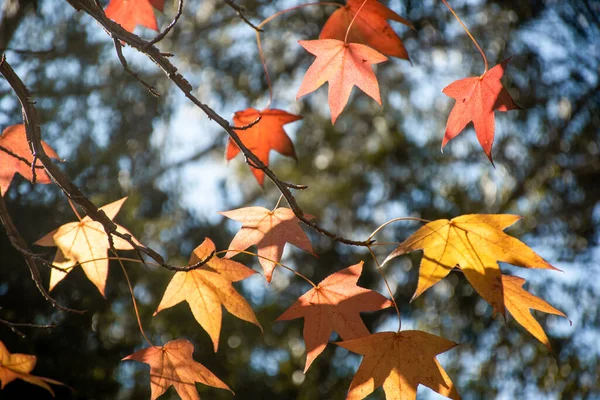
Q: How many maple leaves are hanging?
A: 15